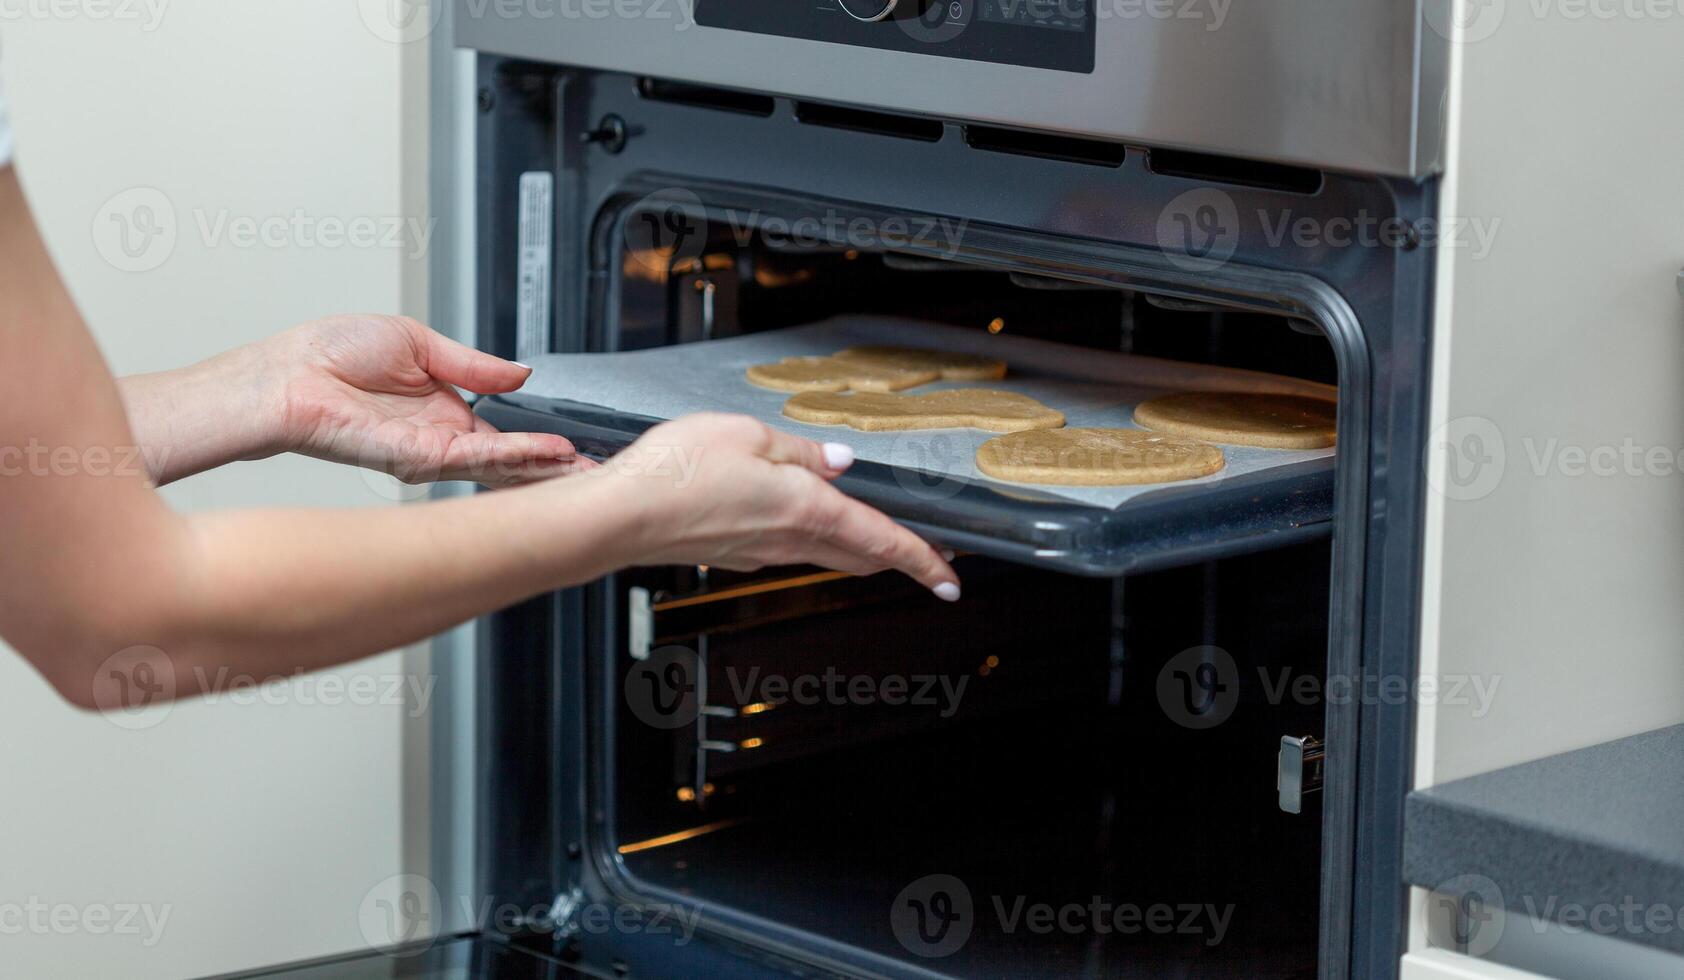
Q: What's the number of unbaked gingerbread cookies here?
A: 4